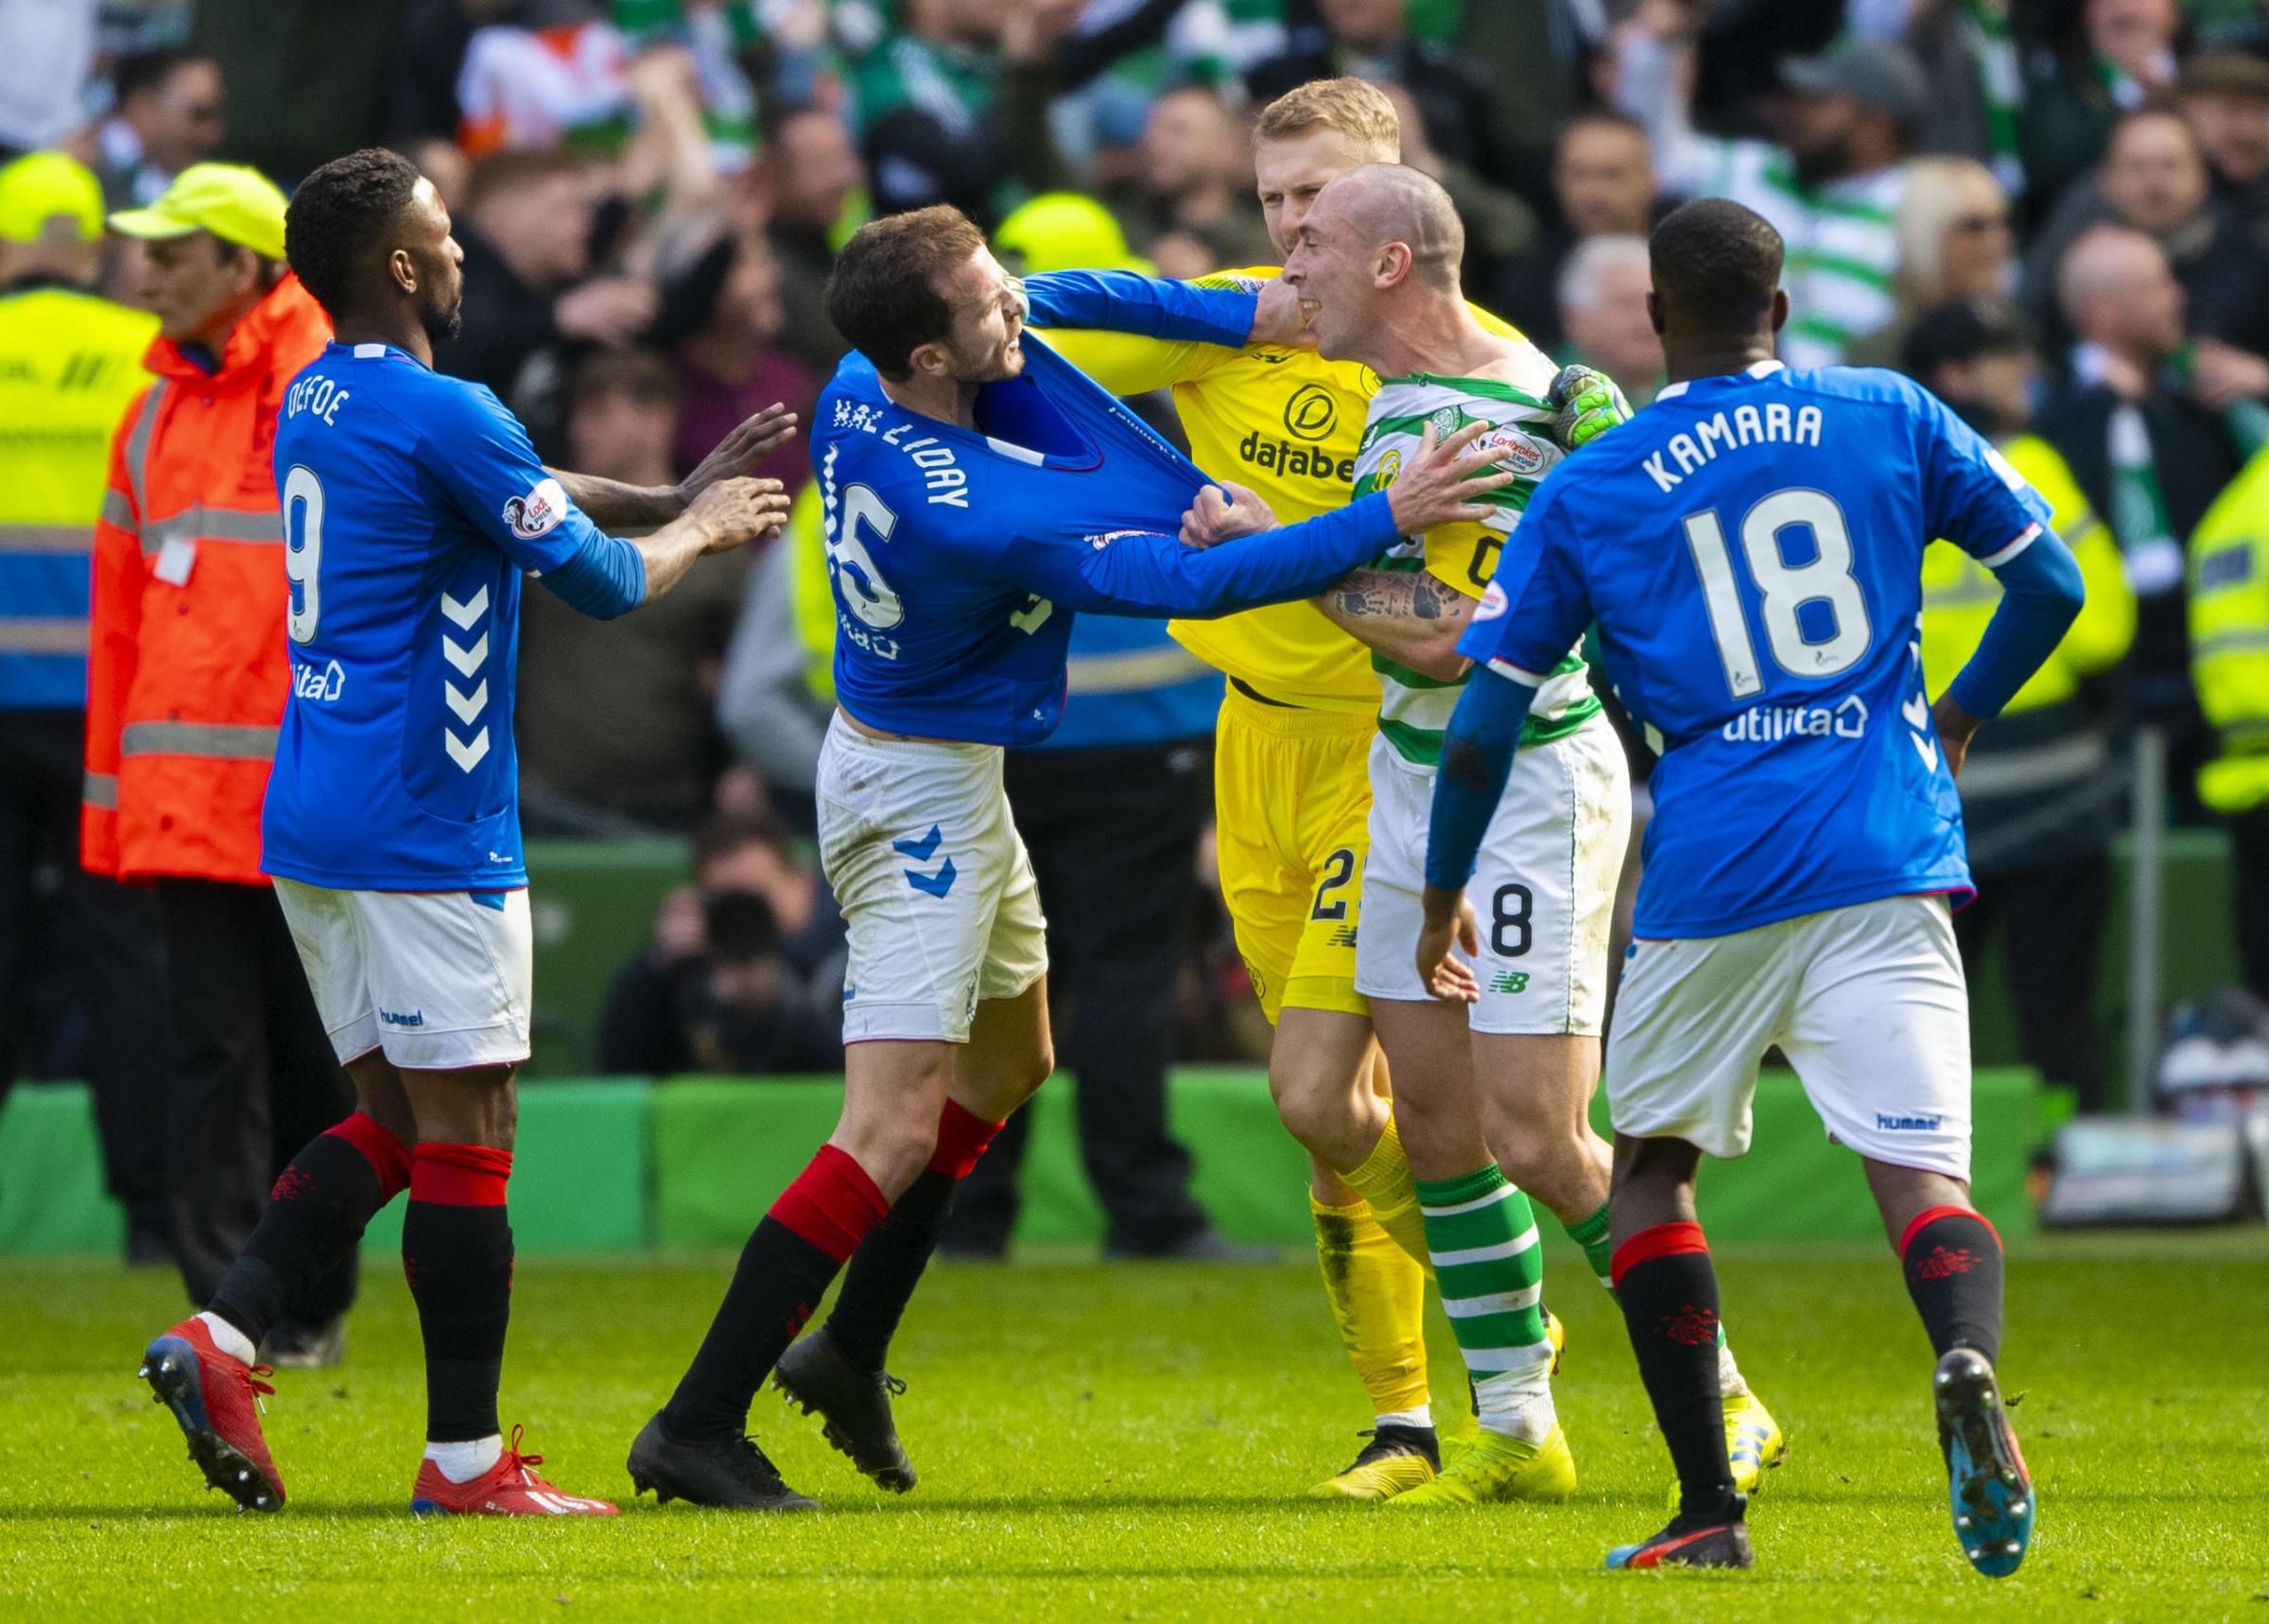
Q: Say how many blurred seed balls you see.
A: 0